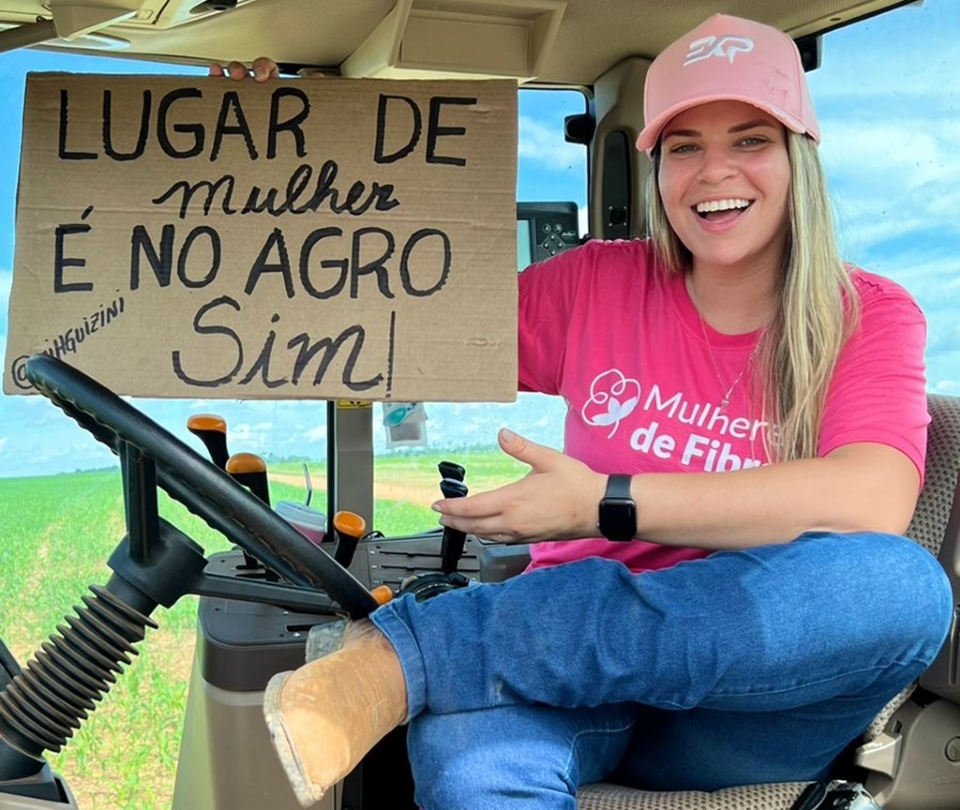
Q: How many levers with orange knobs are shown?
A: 4